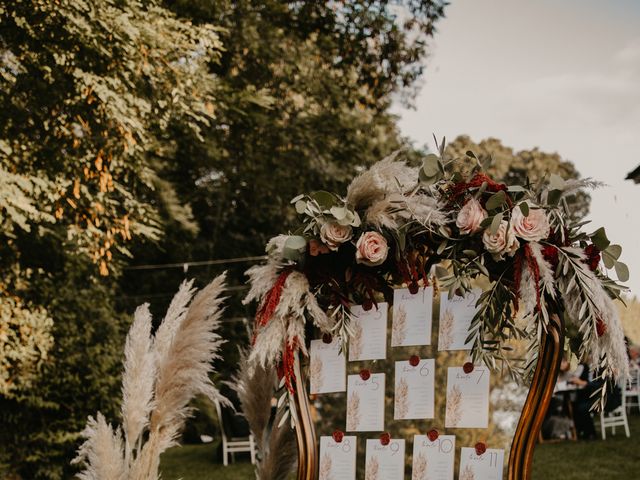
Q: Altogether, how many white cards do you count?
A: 11